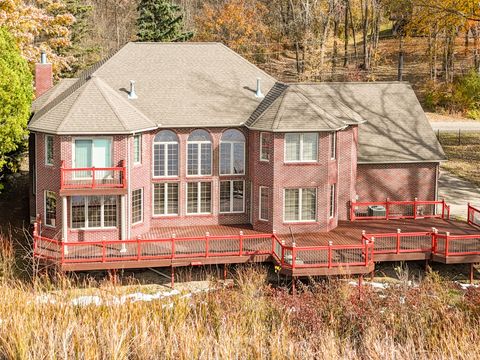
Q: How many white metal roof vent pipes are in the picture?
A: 2